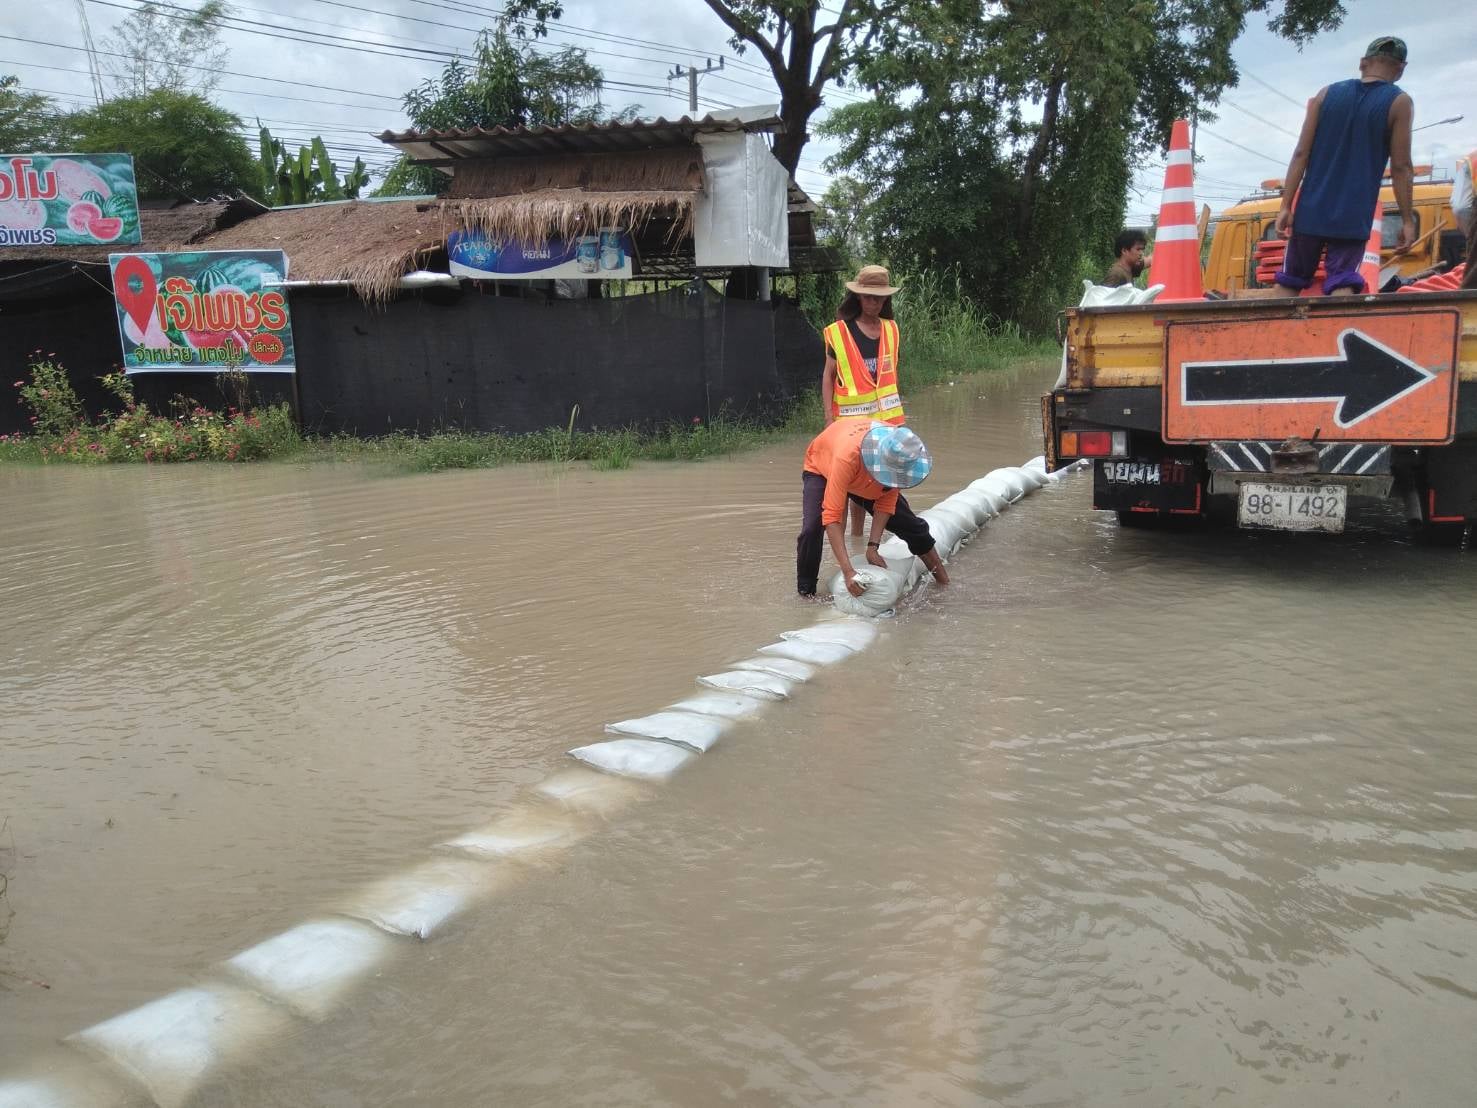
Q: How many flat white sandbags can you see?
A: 13